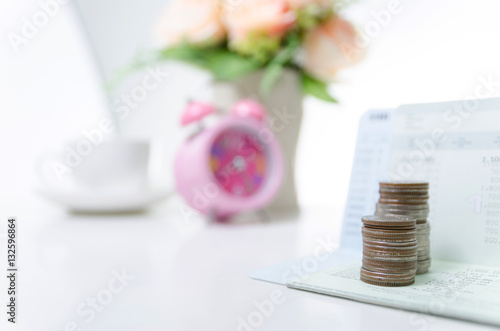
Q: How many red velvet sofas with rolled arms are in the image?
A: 0